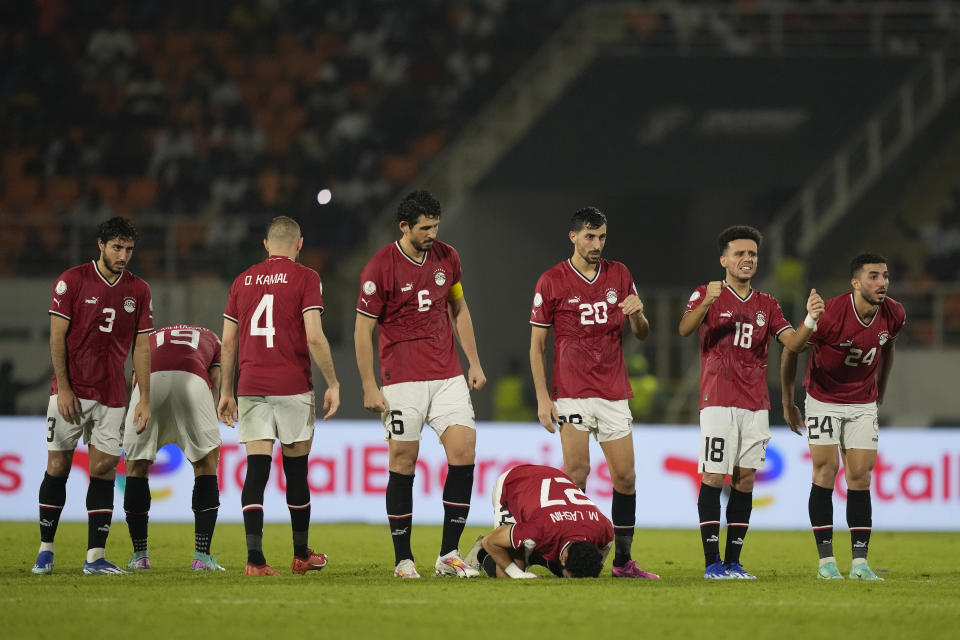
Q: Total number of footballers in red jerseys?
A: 8